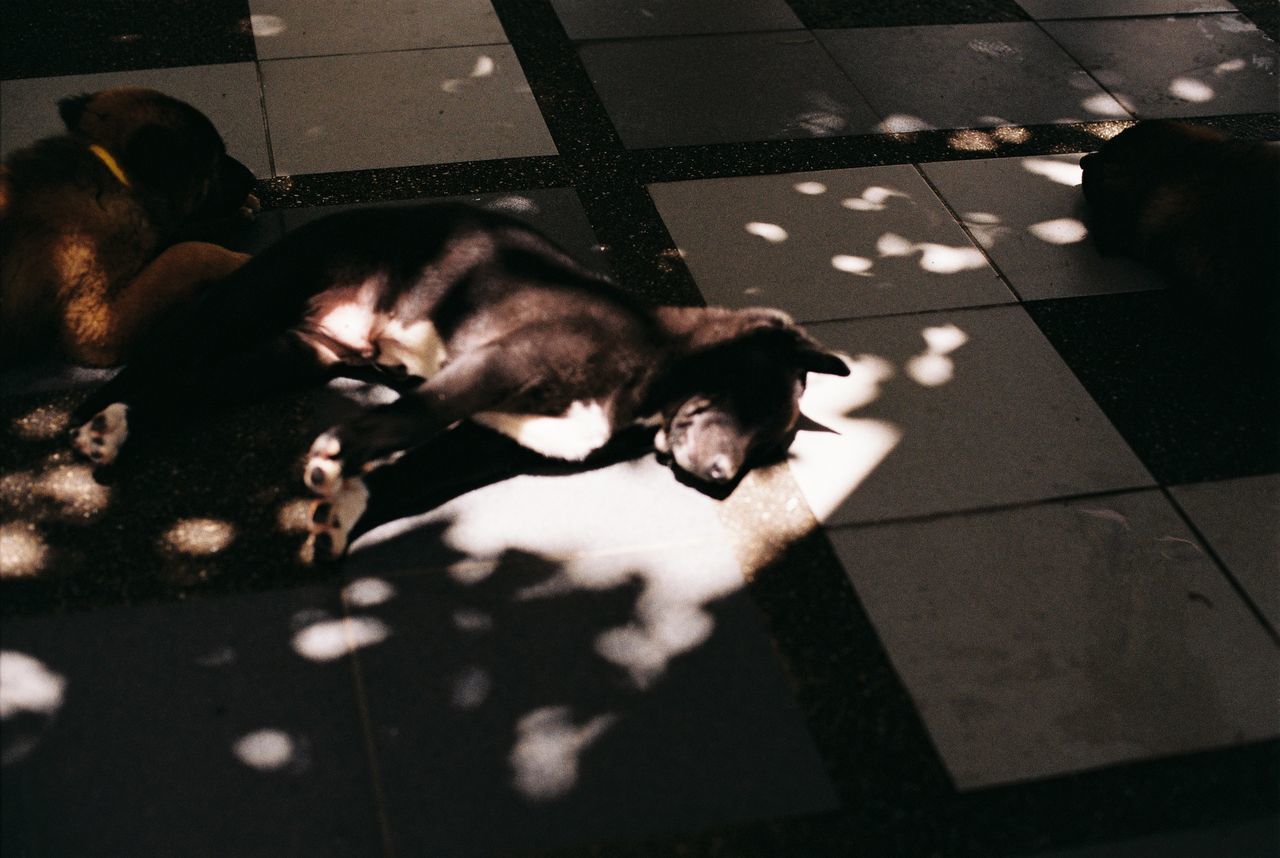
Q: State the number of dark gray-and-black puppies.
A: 1